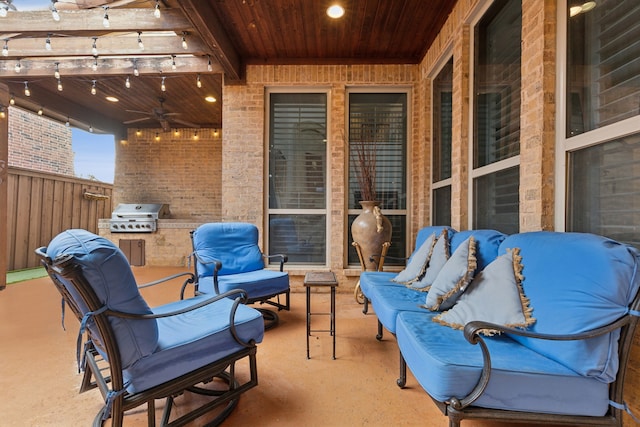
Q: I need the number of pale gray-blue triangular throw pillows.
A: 4